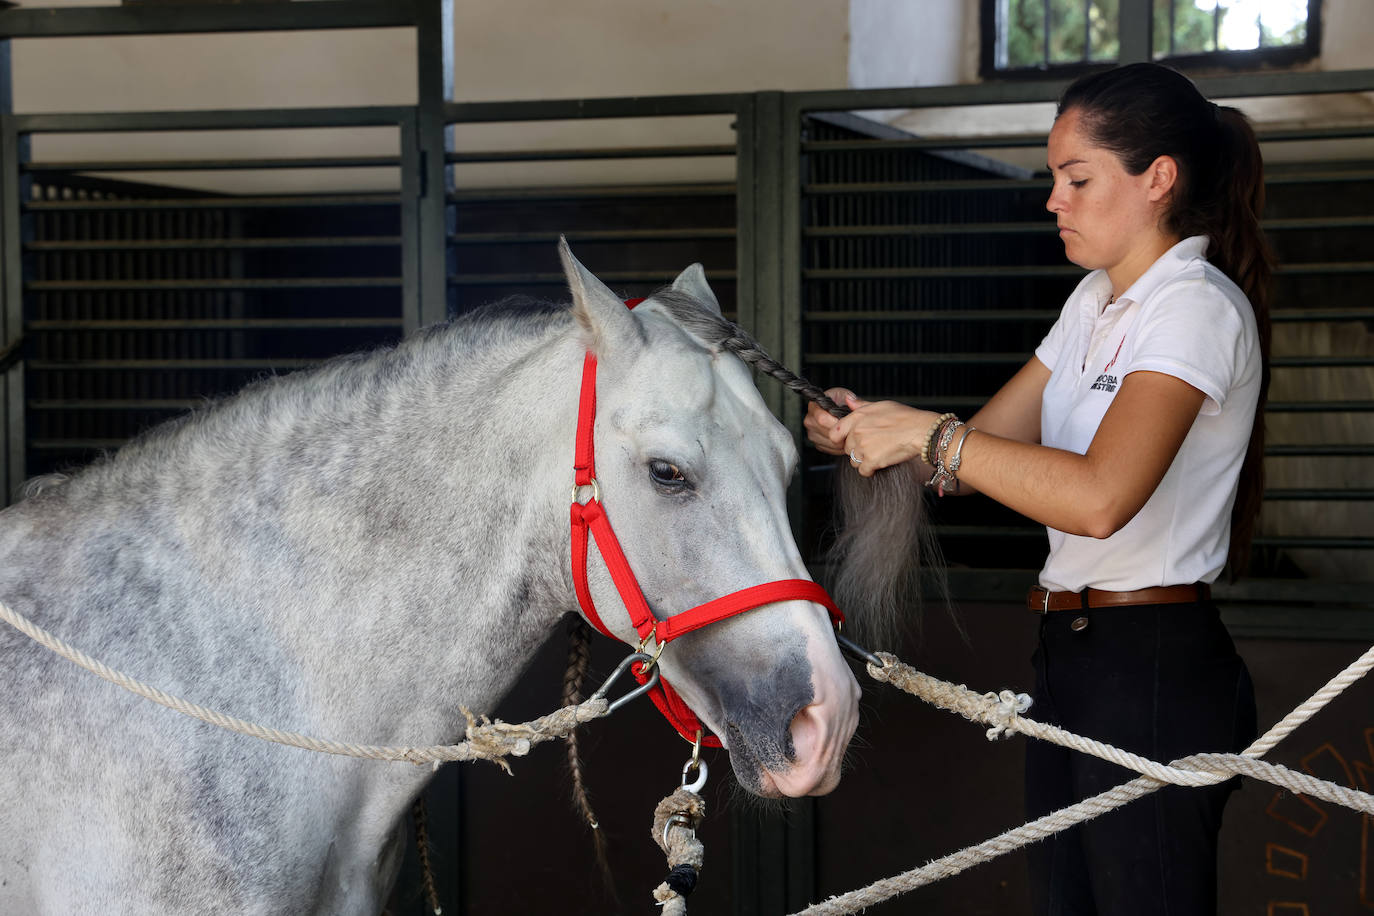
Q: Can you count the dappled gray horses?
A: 1